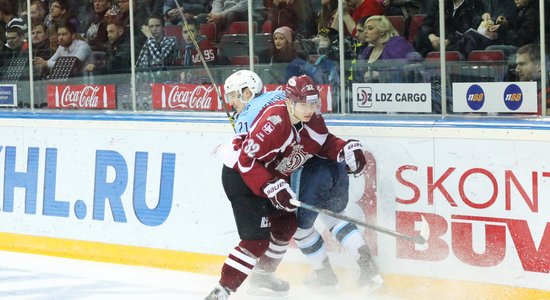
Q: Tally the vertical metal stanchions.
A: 6